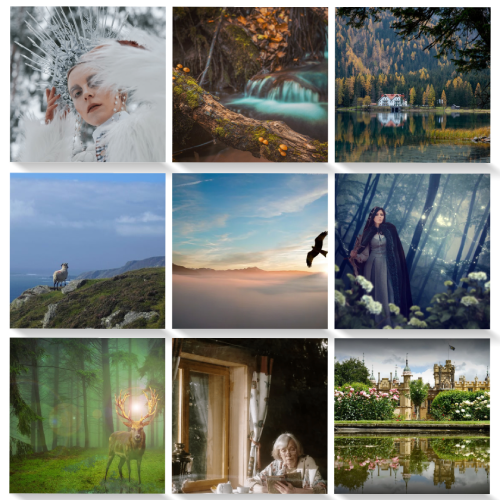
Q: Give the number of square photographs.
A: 9